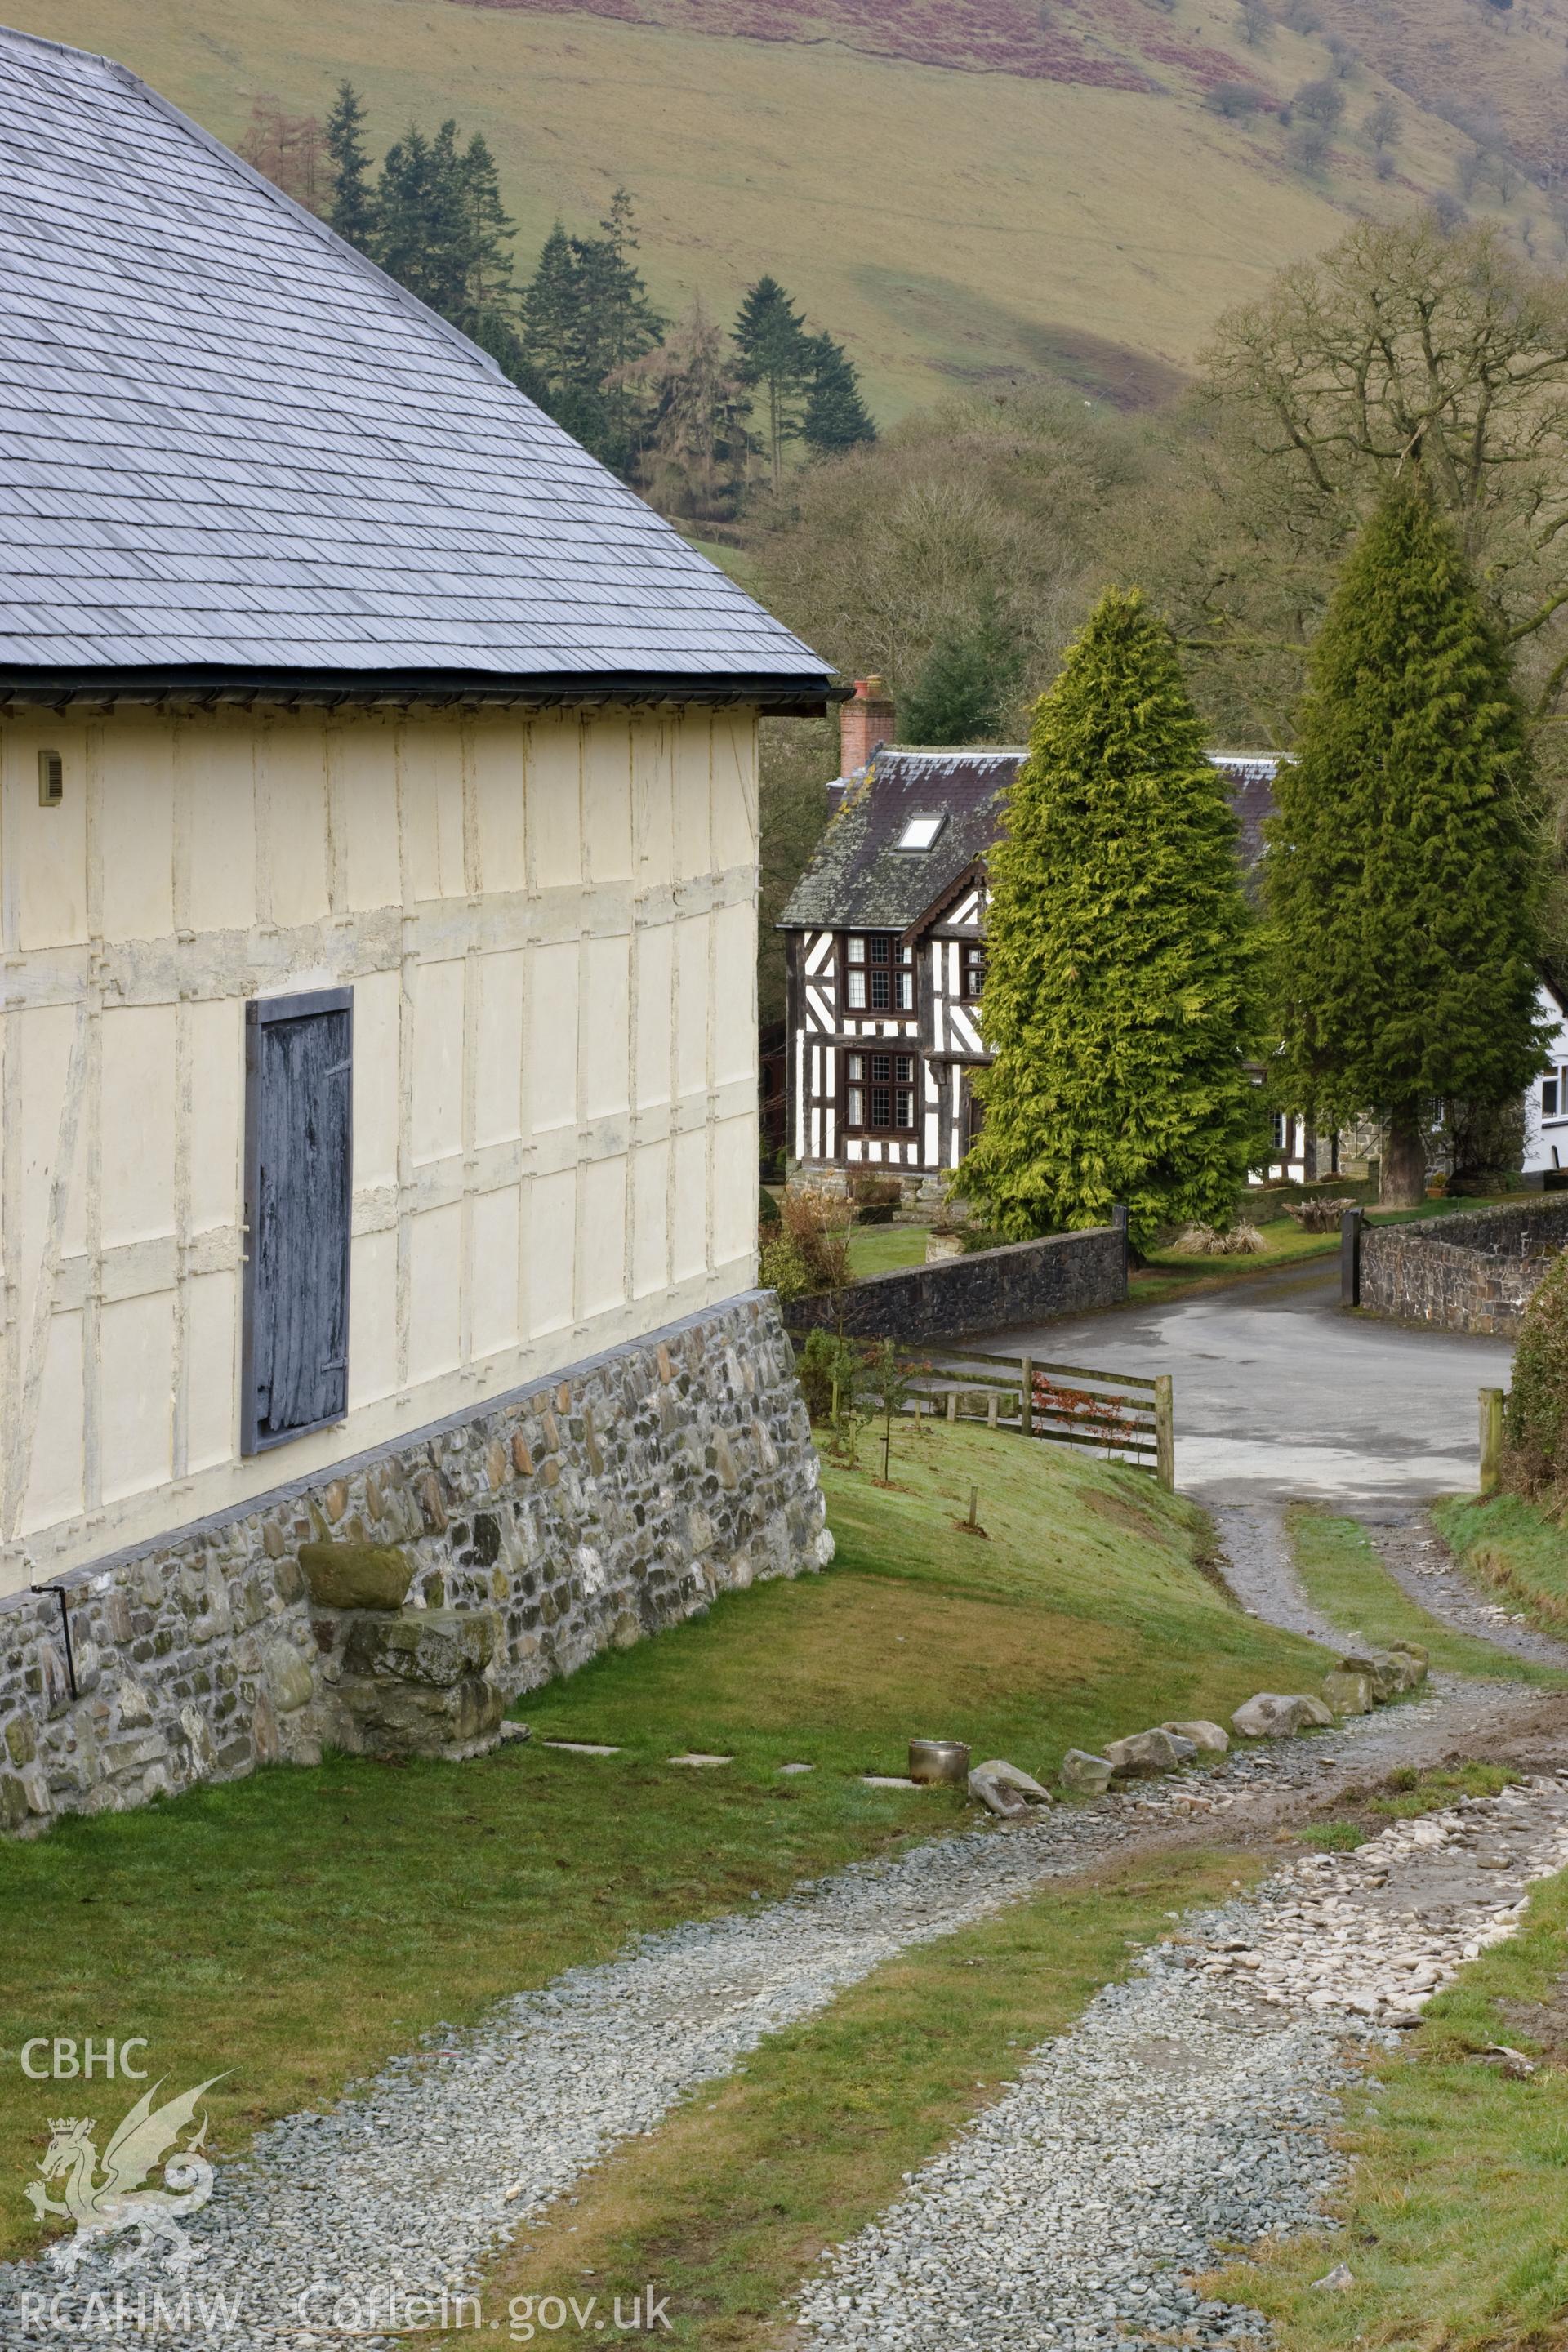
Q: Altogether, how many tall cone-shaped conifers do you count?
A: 2